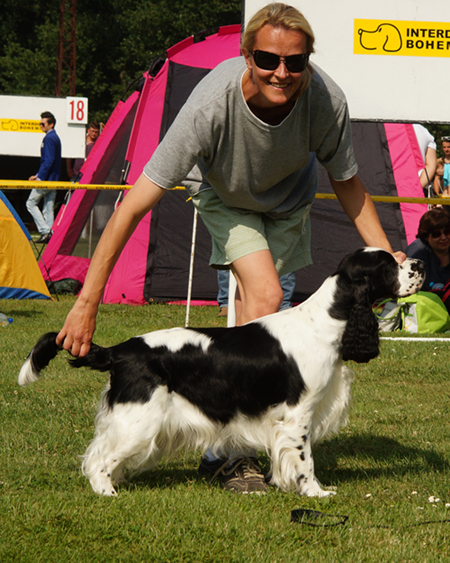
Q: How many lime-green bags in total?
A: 1